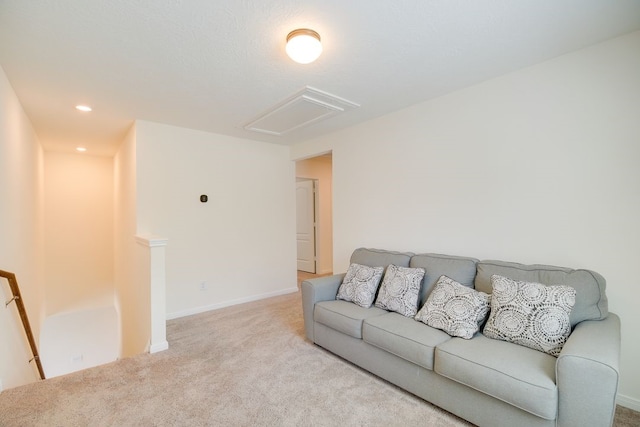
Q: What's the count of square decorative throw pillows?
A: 4